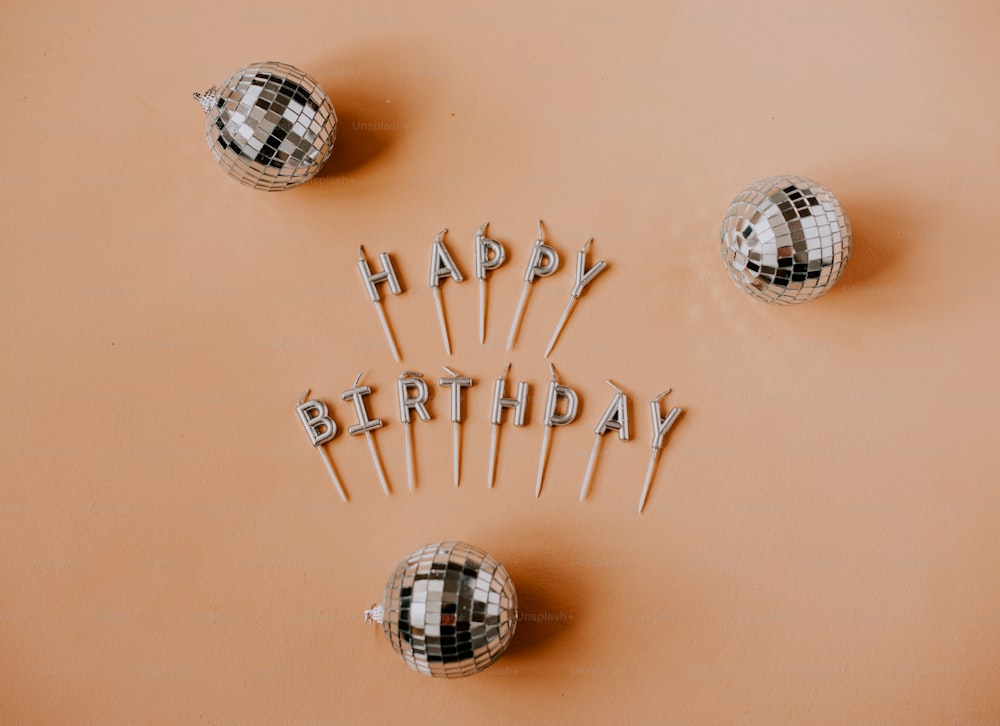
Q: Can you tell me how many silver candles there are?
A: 13